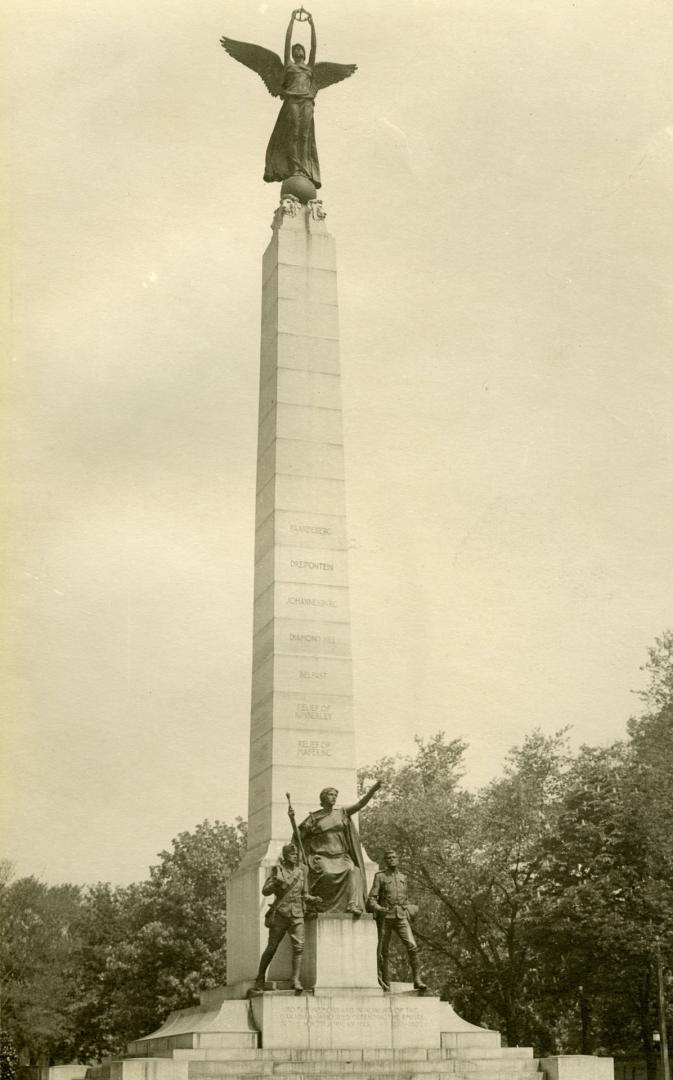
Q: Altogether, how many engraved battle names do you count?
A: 7